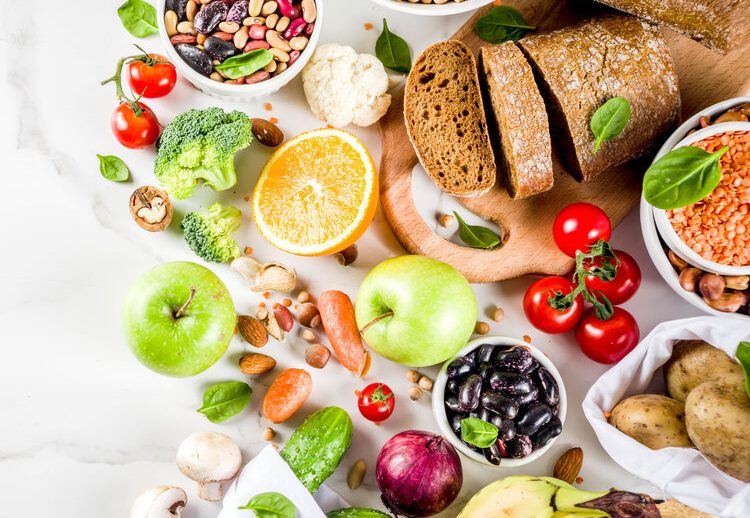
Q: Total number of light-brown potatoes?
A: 3